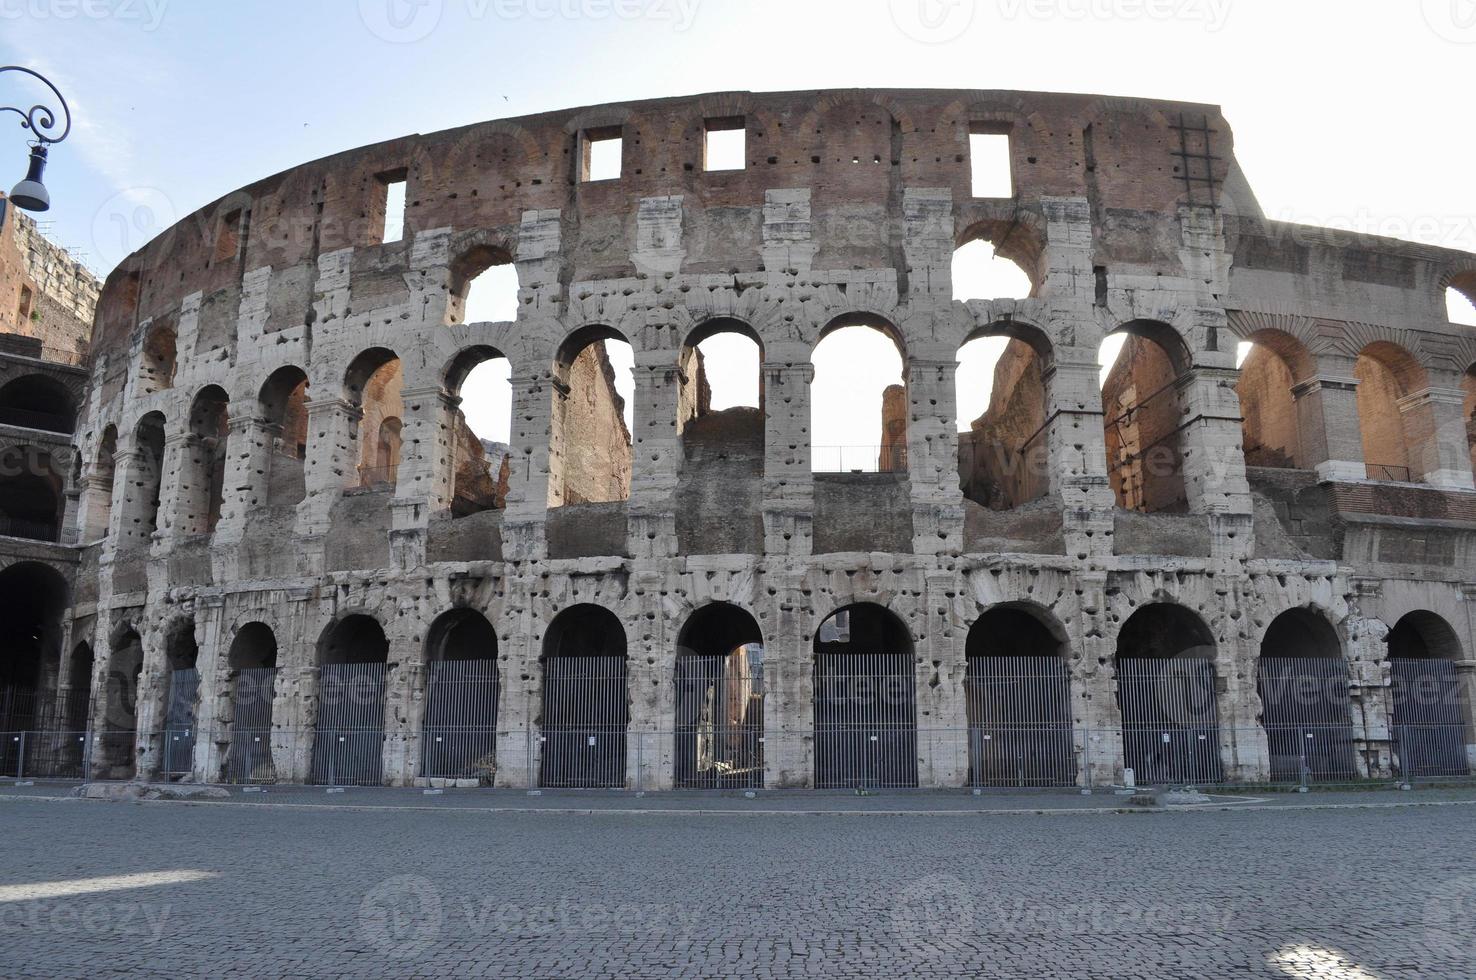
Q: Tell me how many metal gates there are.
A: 11